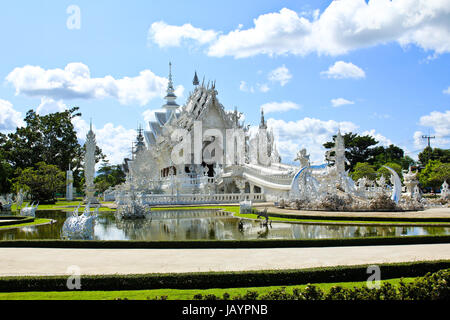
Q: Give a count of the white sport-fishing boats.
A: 0